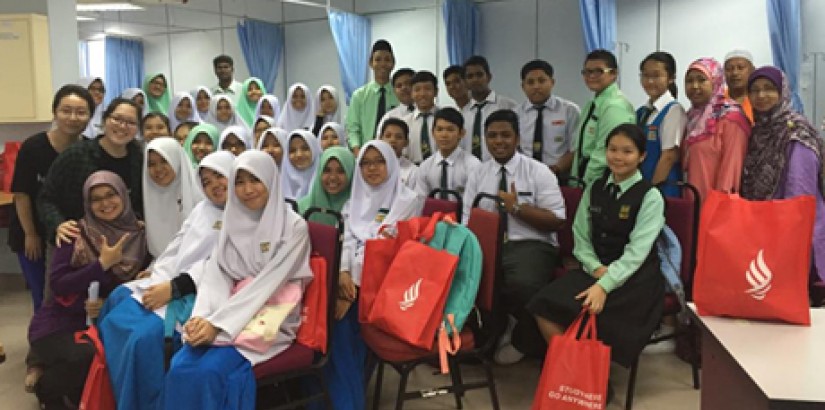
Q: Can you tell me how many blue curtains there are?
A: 6